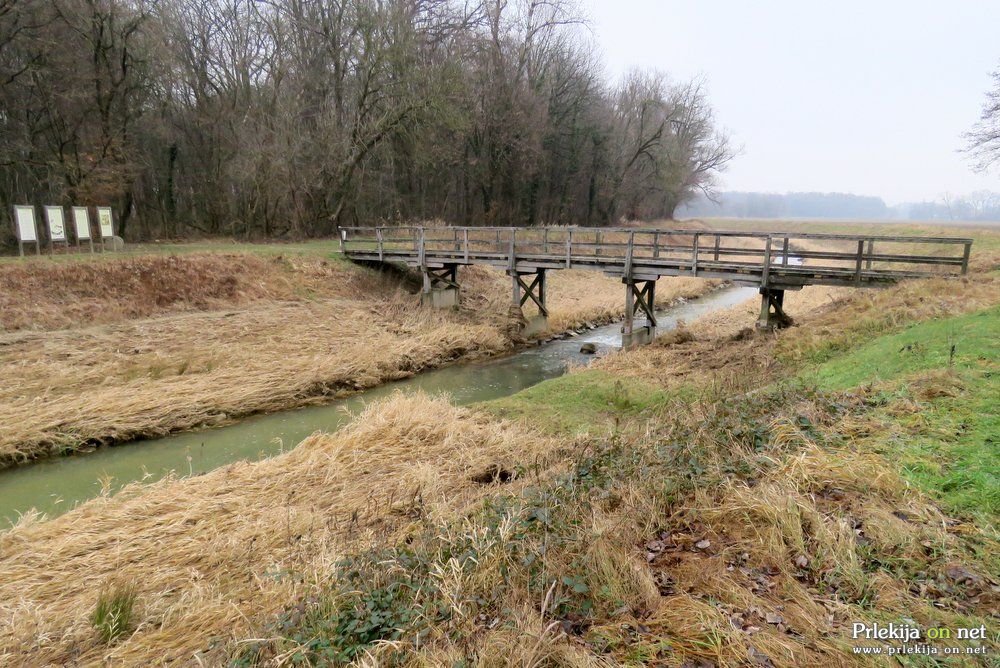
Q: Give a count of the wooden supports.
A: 4